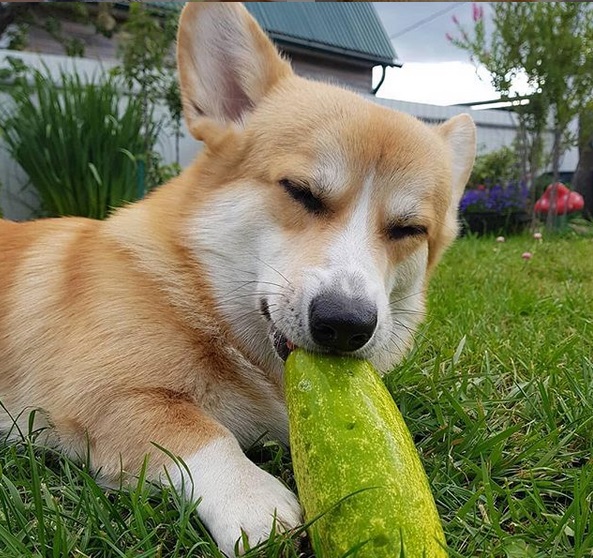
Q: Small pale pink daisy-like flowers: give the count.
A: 3